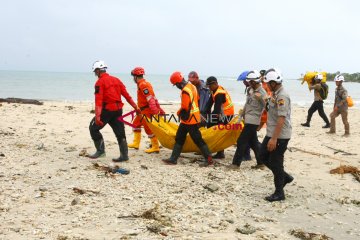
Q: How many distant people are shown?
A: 2